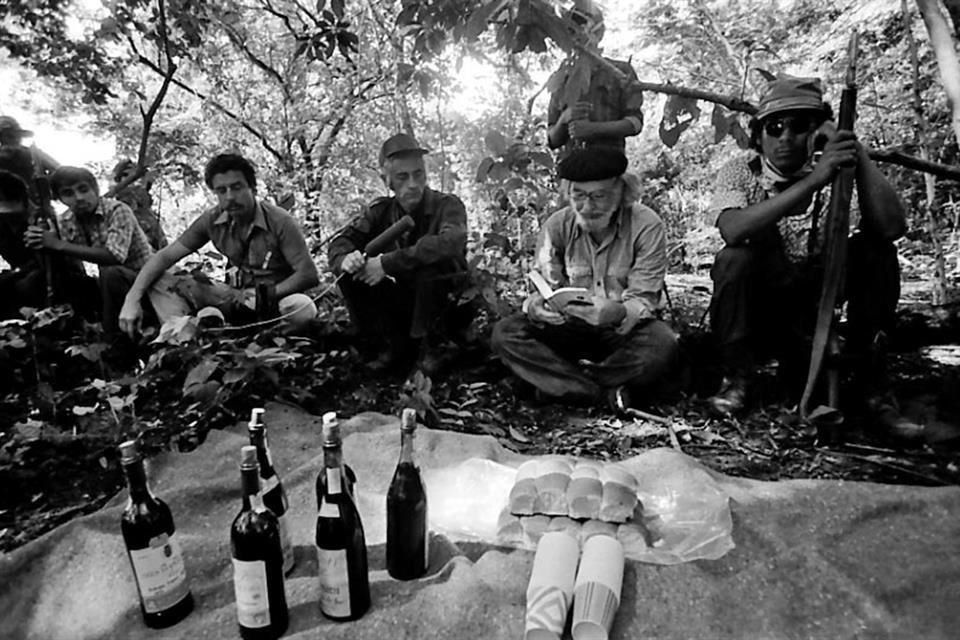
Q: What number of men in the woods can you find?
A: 9